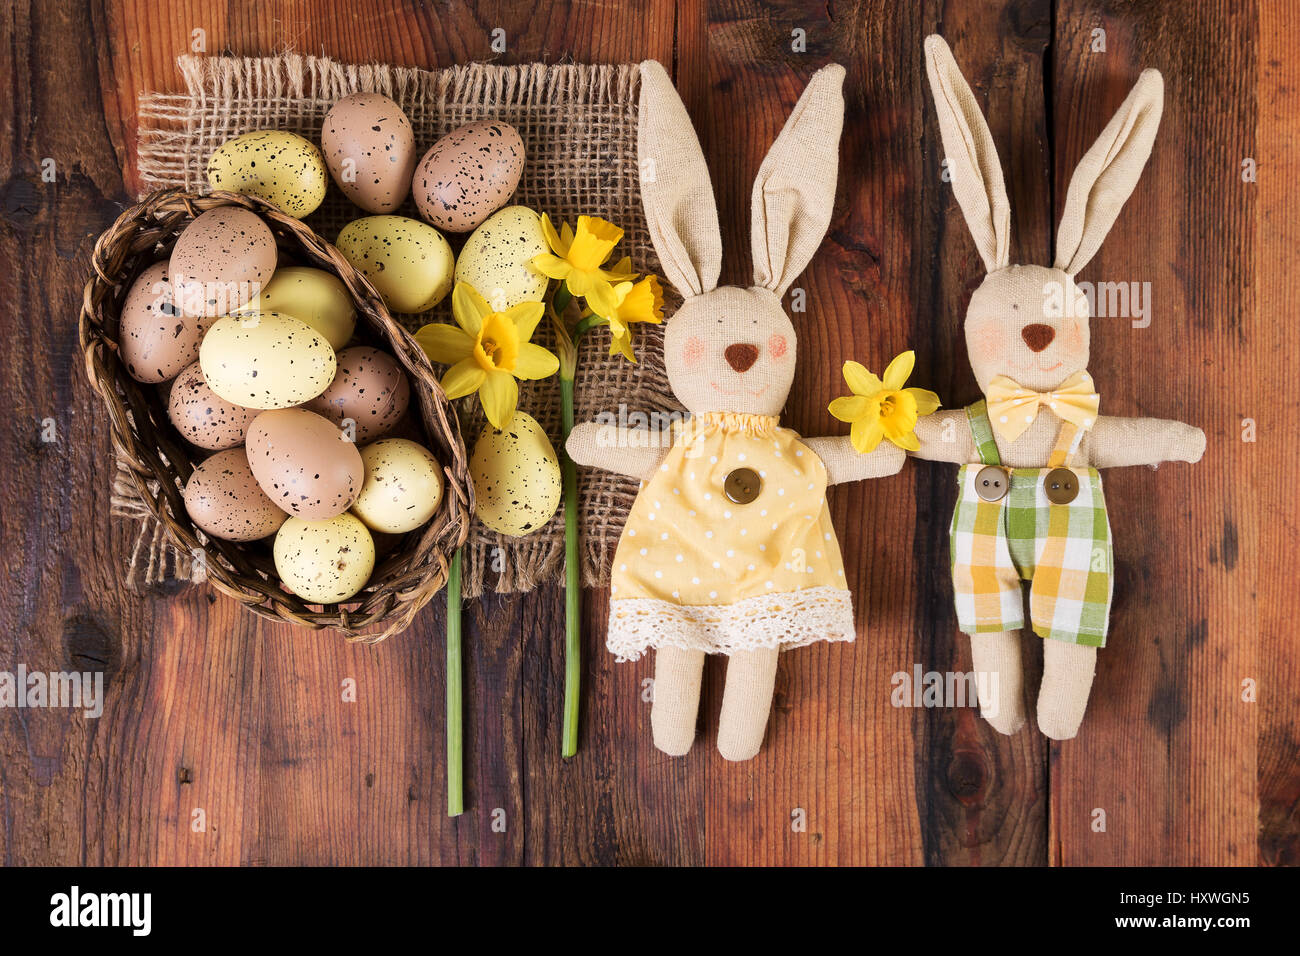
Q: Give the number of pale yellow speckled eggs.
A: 8